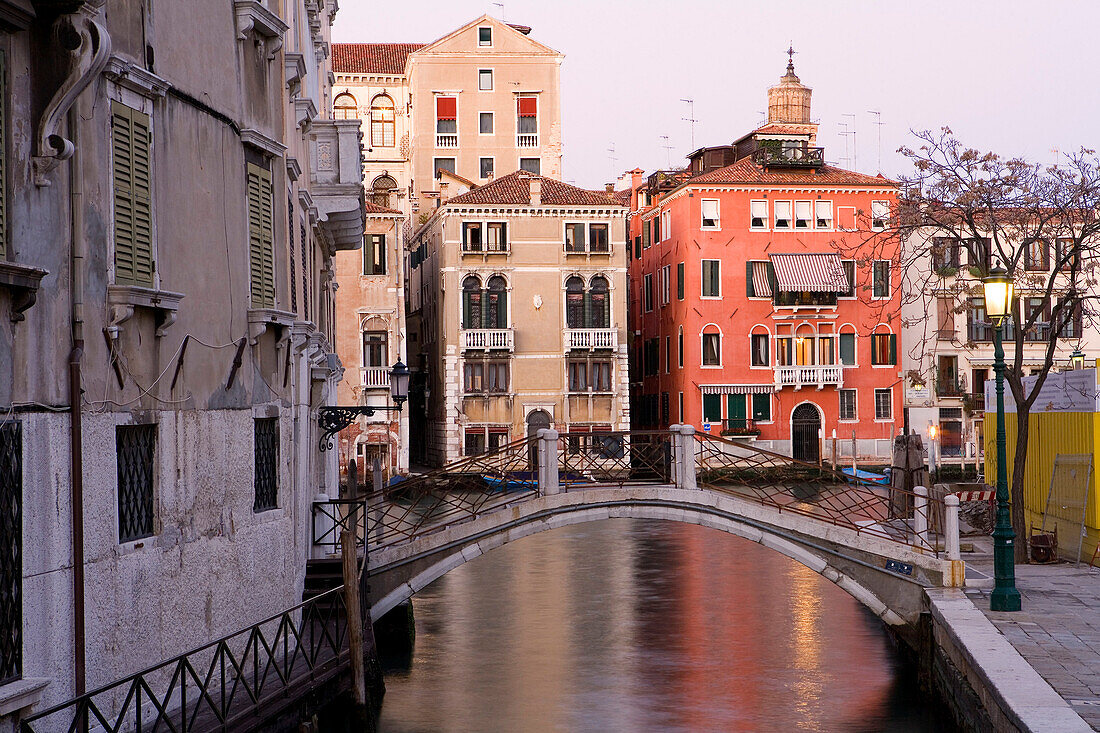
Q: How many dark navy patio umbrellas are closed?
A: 0